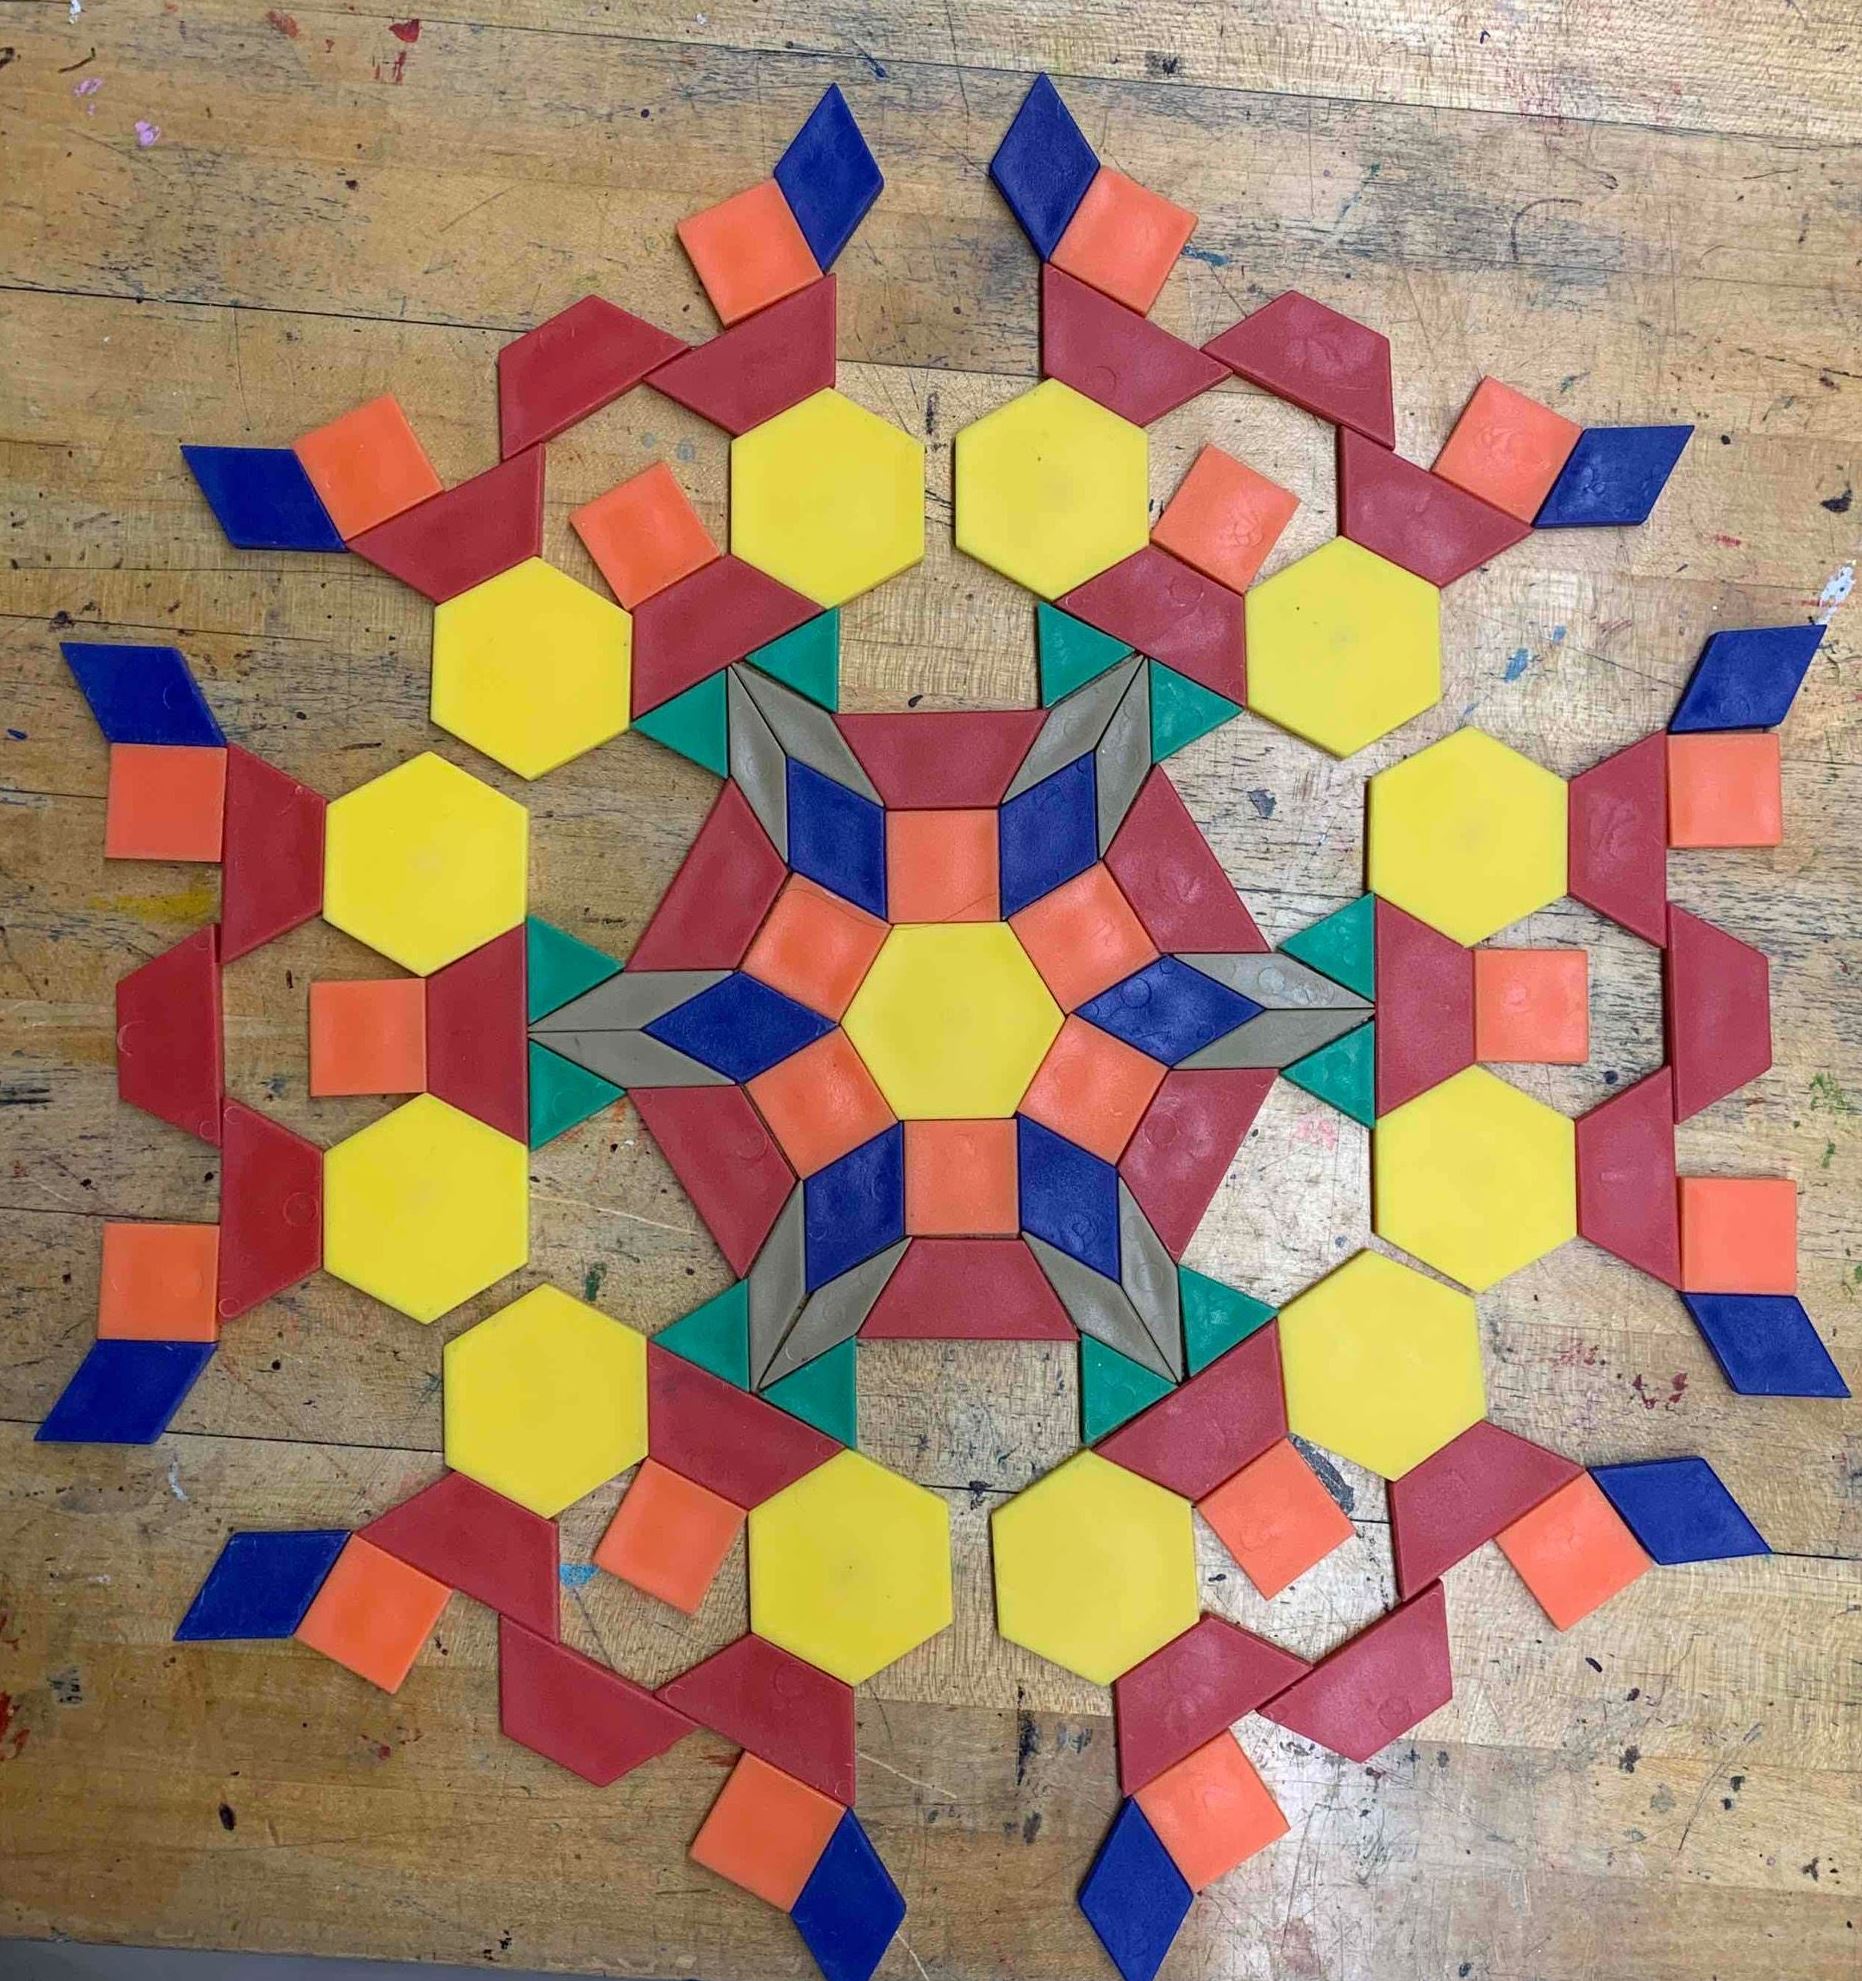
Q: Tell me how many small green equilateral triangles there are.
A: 12